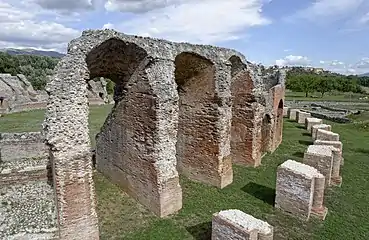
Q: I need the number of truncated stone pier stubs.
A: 10